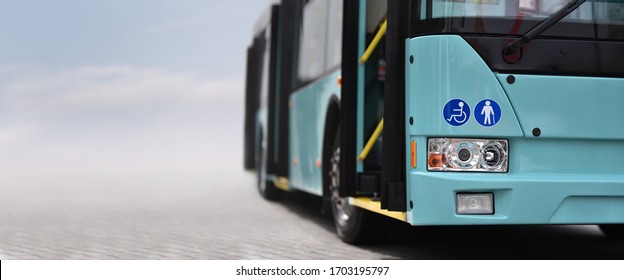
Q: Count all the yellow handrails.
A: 2